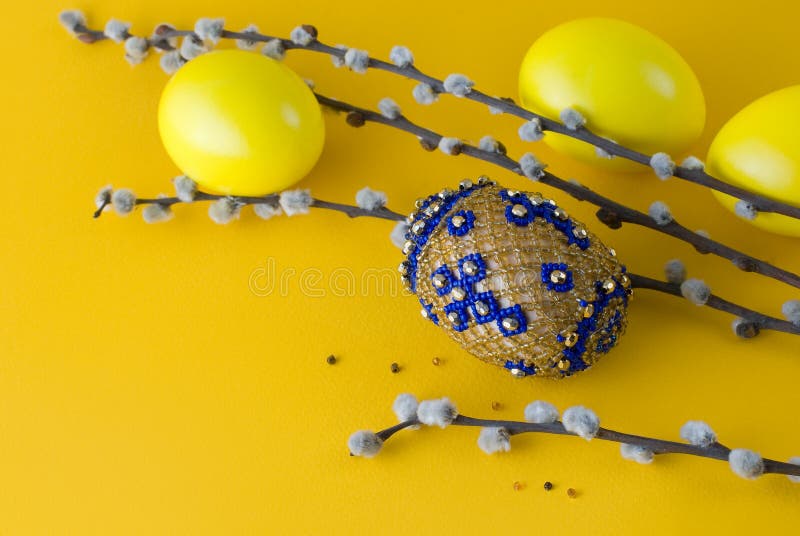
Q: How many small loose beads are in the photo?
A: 7